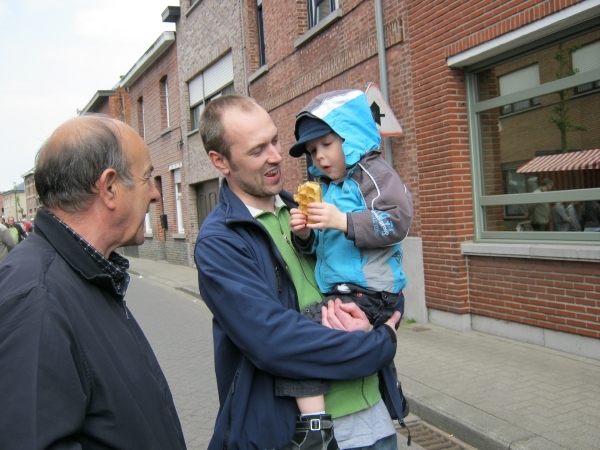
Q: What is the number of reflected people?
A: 4